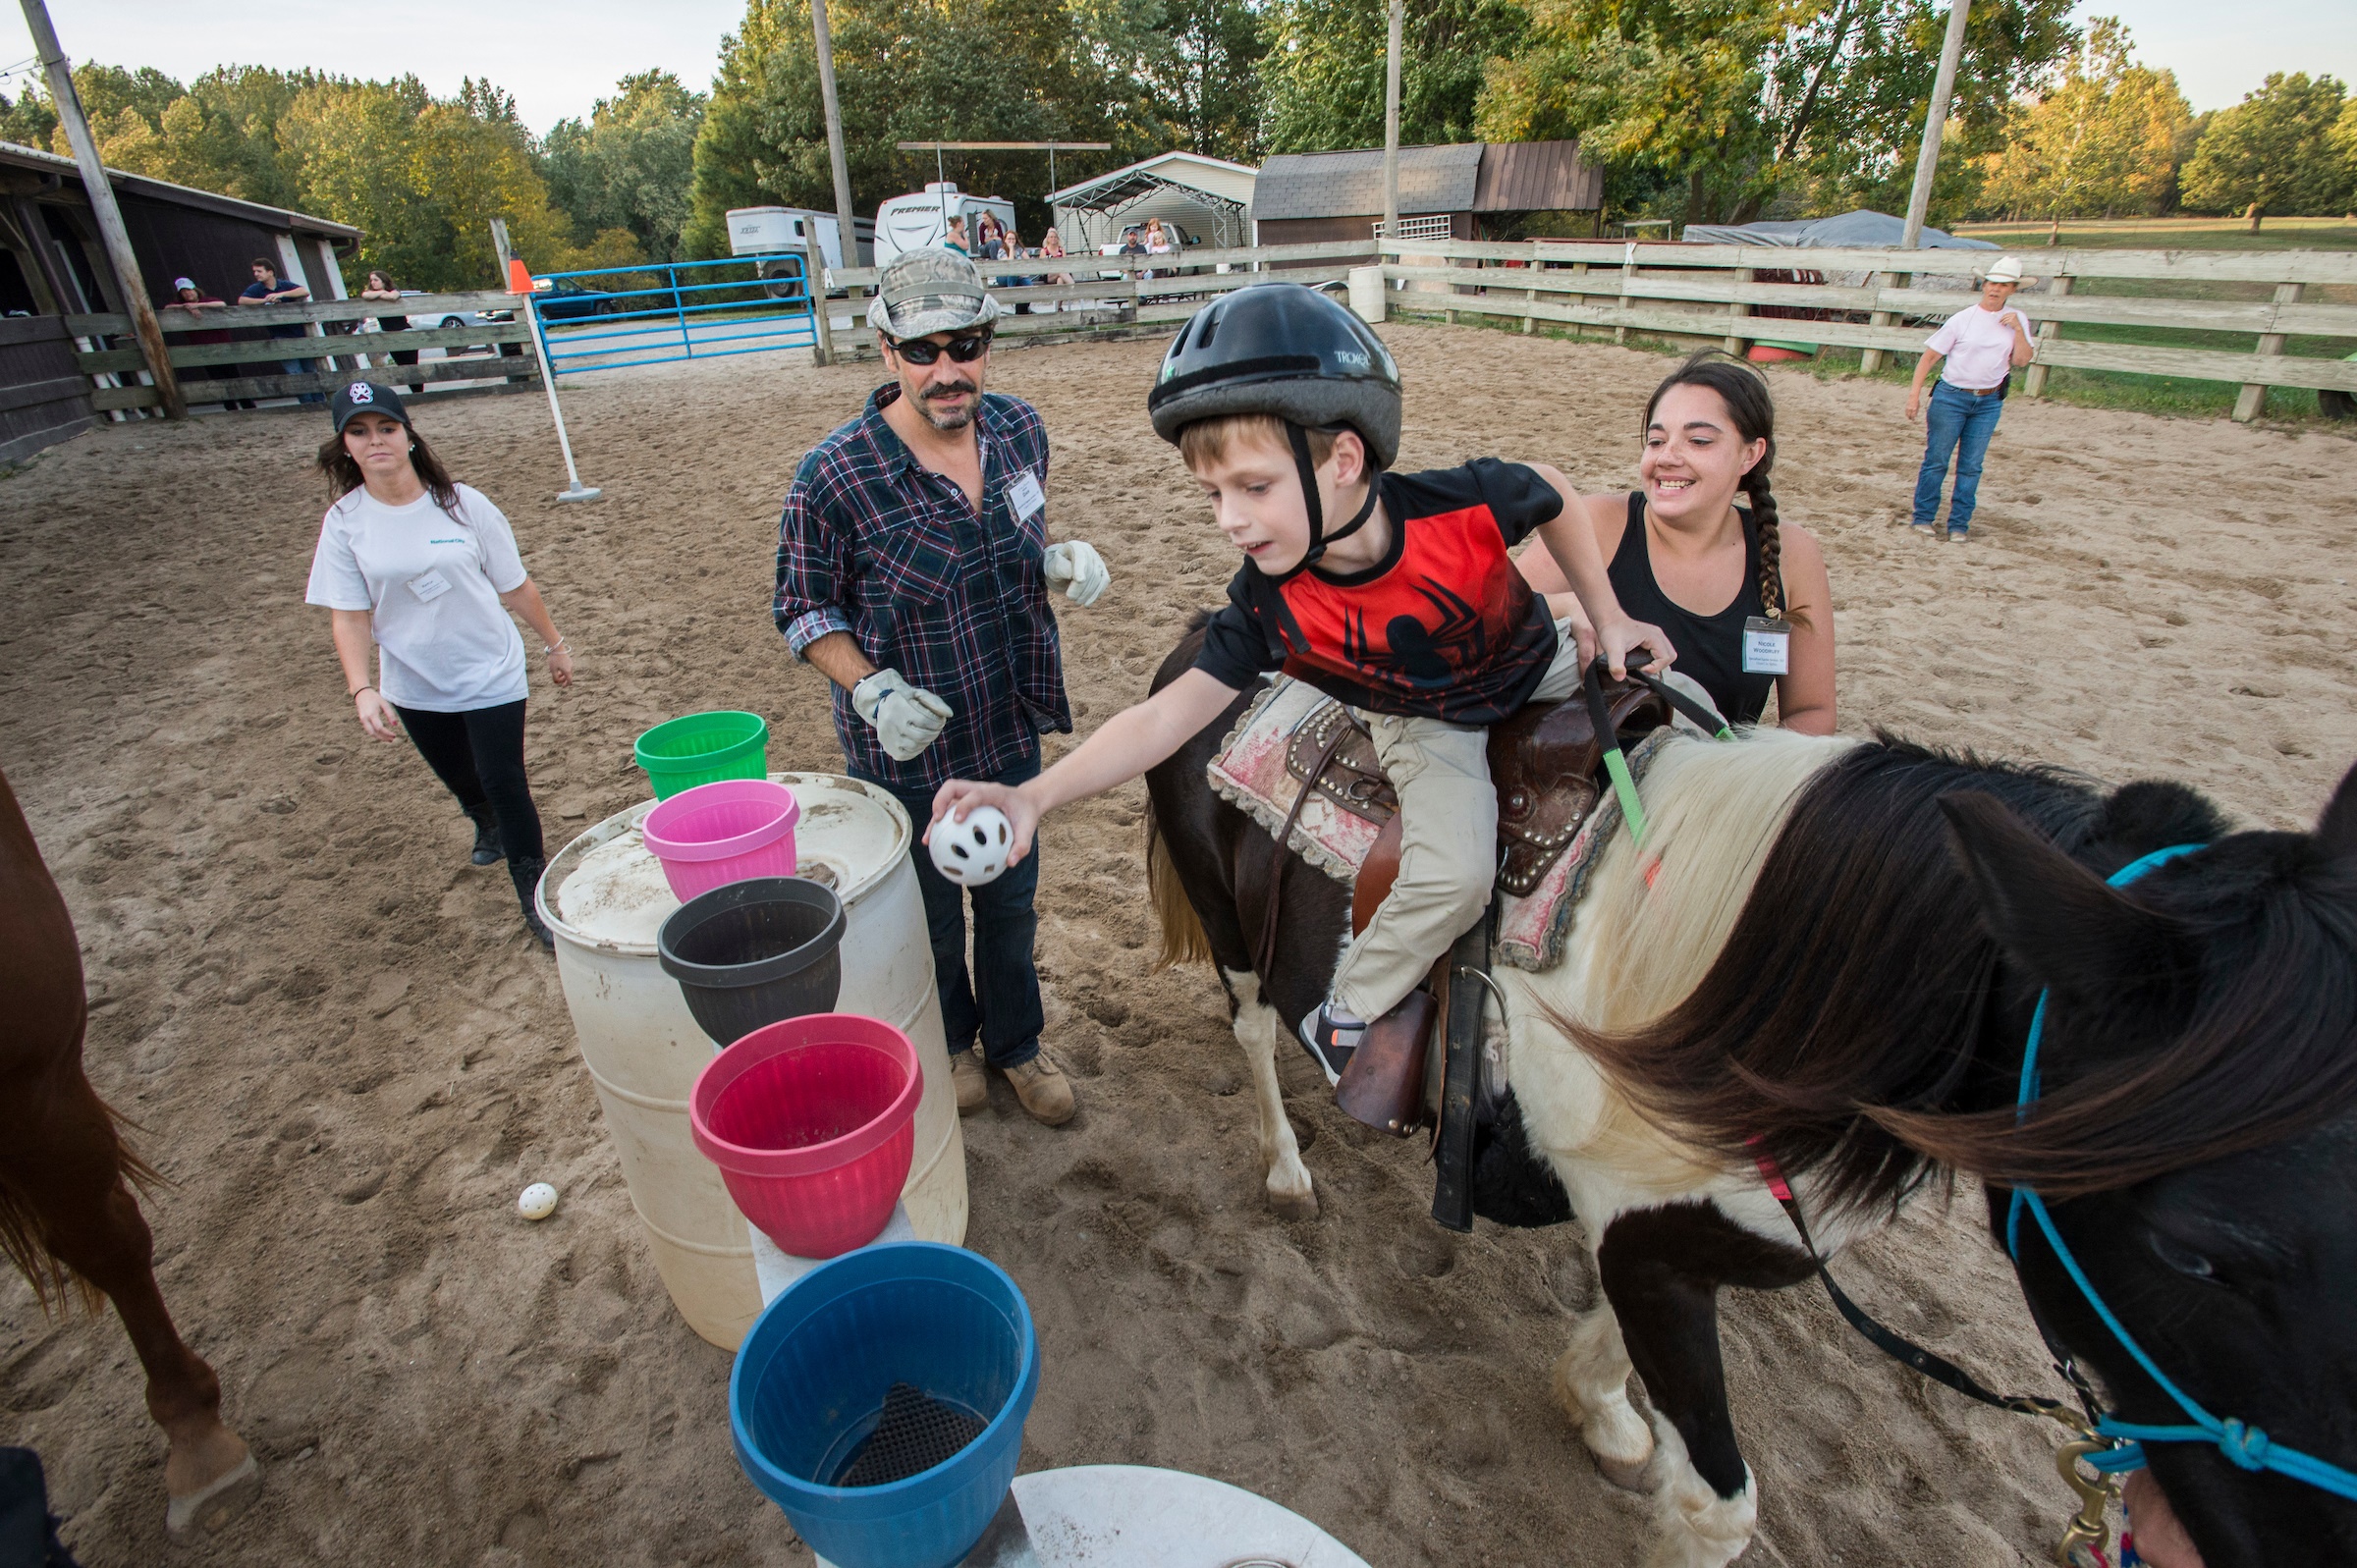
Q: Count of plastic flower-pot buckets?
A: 5